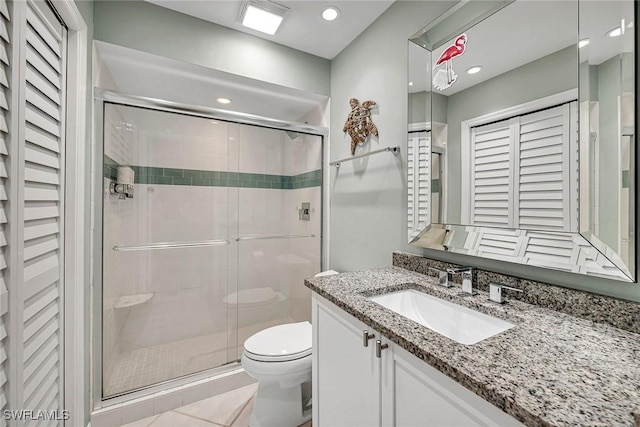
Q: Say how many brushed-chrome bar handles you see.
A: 2